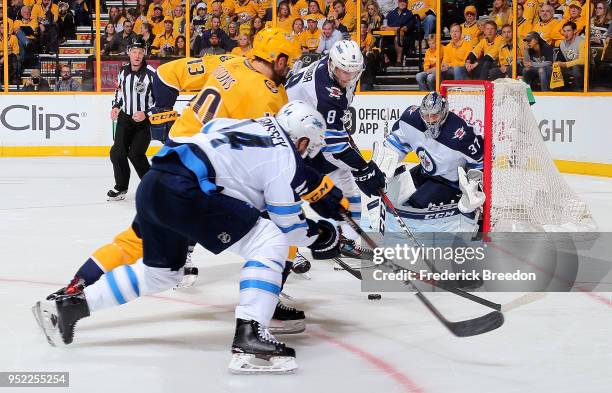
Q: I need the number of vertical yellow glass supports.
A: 8